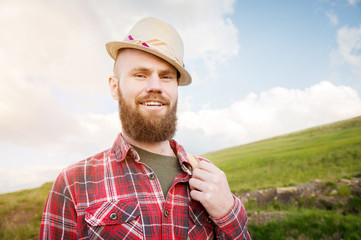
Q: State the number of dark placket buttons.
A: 2